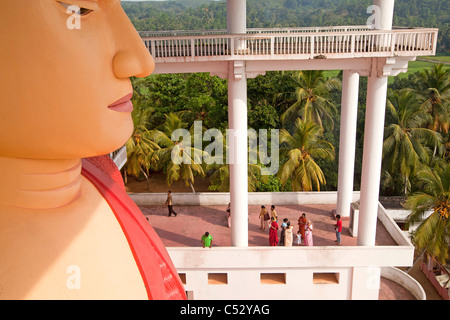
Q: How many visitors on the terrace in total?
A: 12